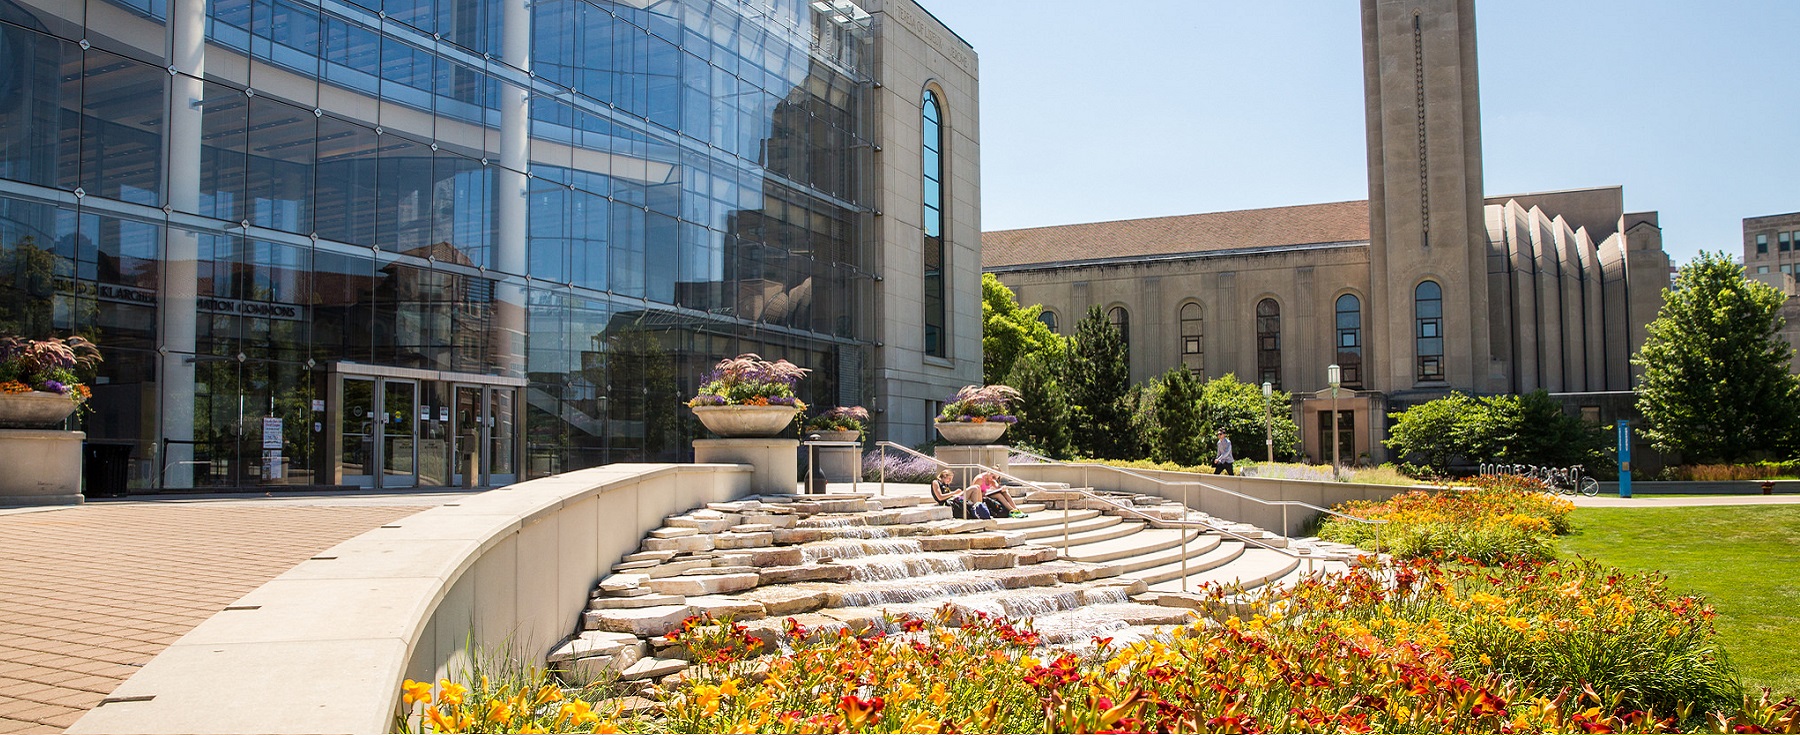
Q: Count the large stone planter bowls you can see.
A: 4